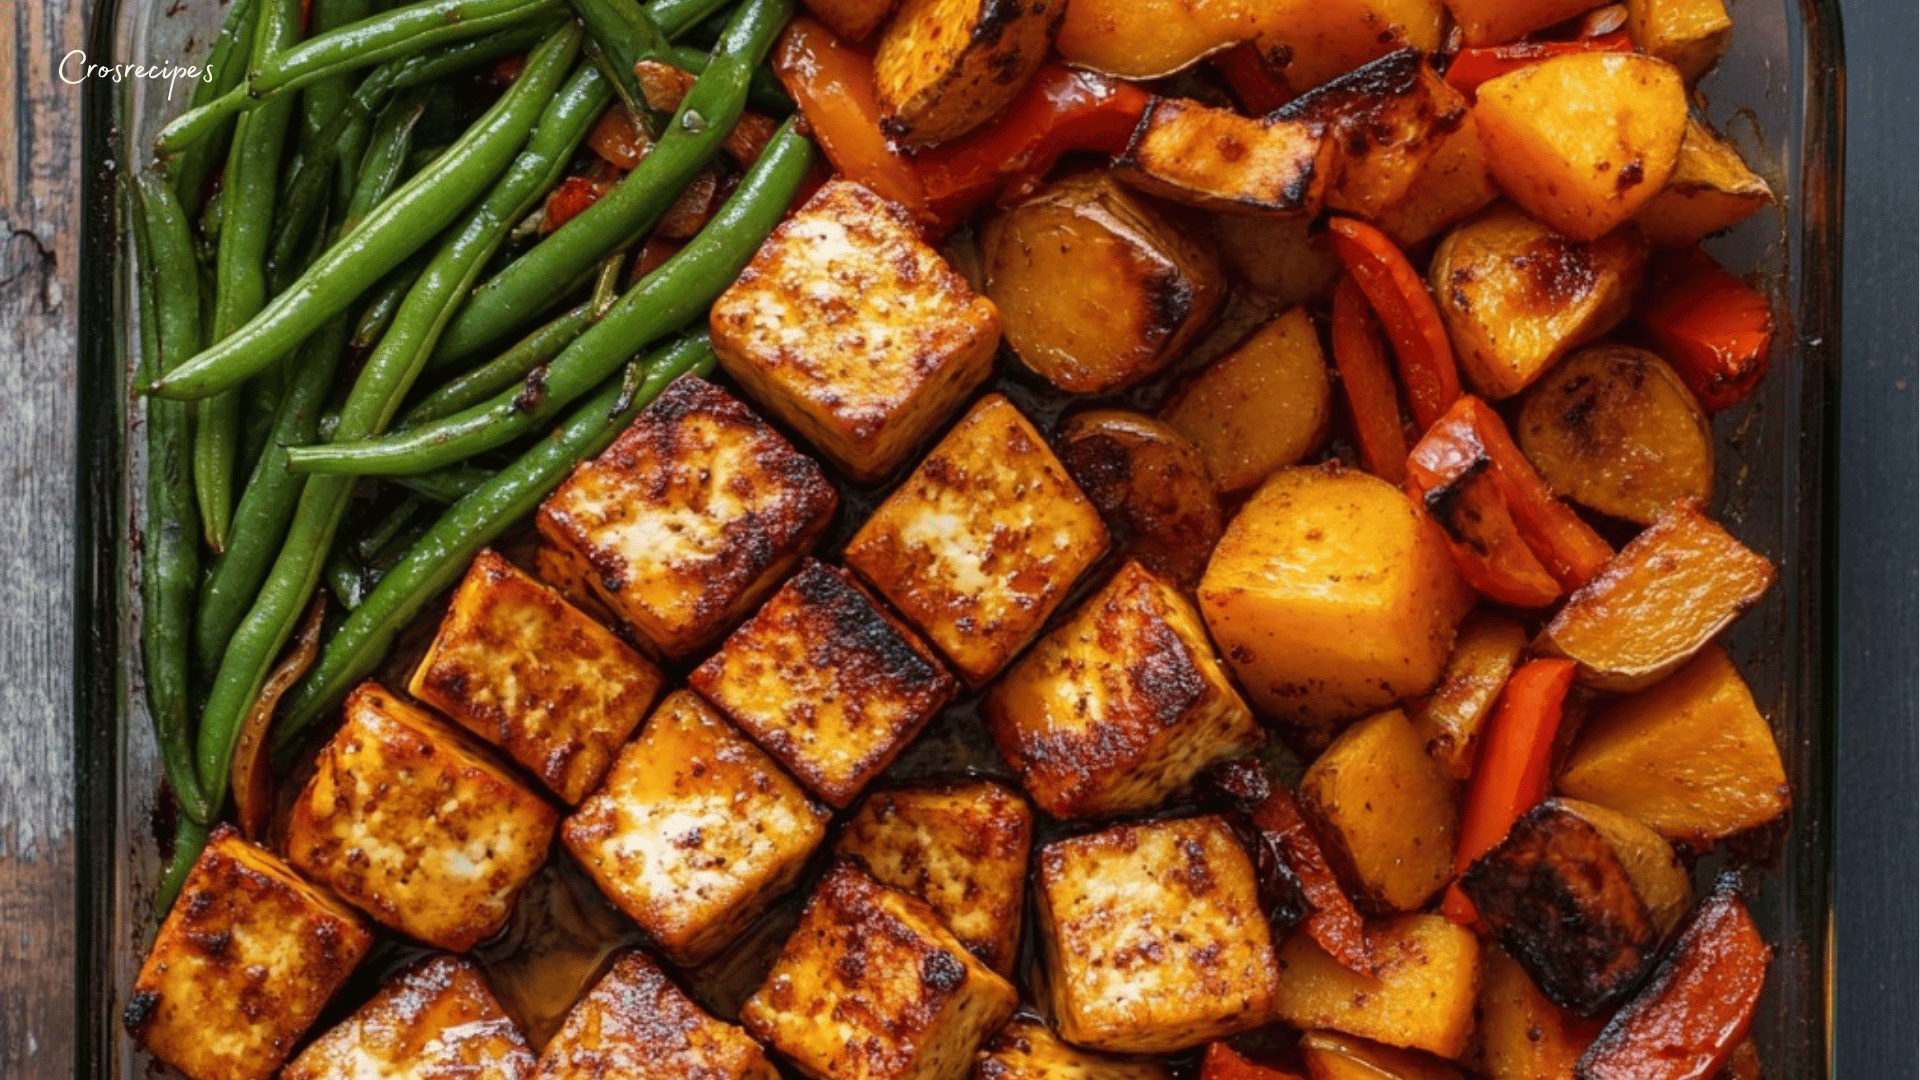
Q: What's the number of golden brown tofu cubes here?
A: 15